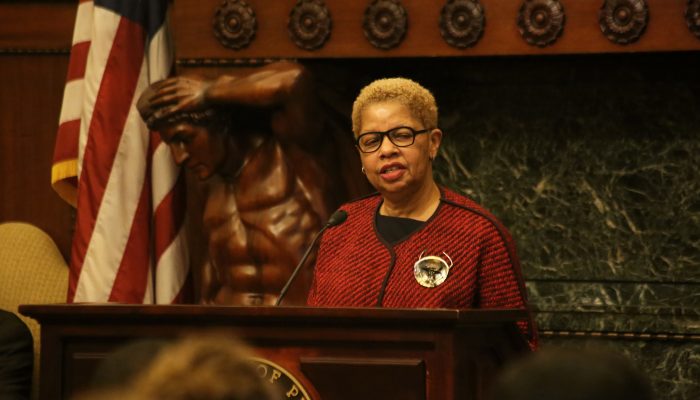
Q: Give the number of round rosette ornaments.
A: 7